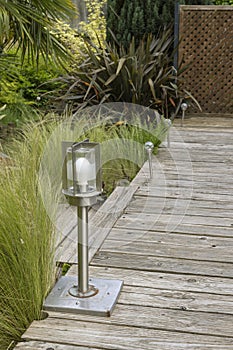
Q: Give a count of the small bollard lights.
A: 3